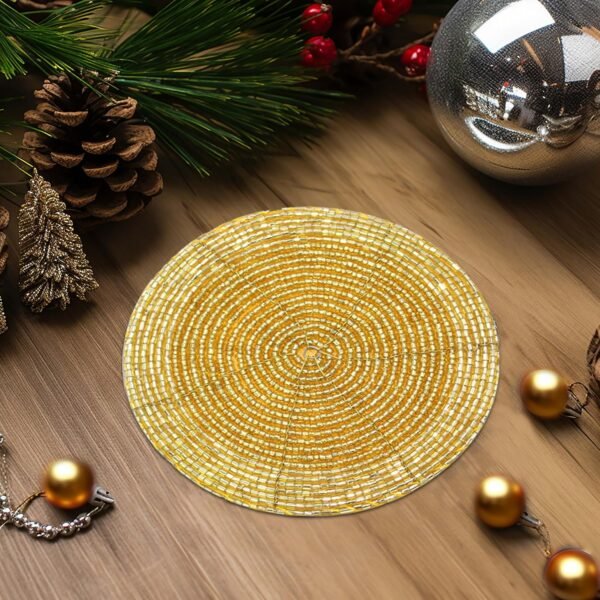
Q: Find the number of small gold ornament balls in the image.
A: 4